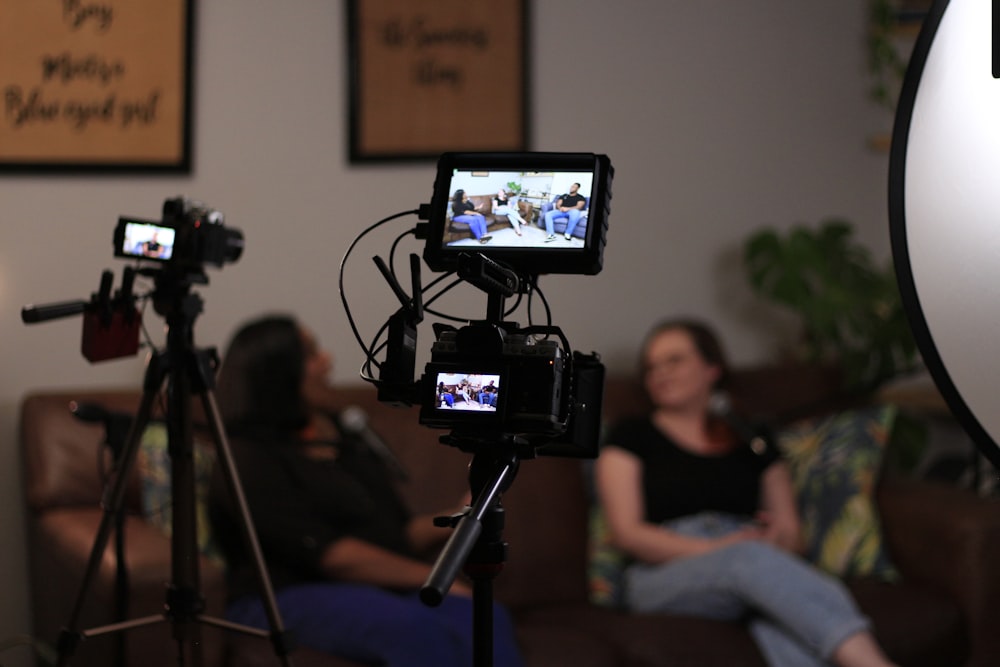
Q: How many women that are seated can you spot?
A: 2